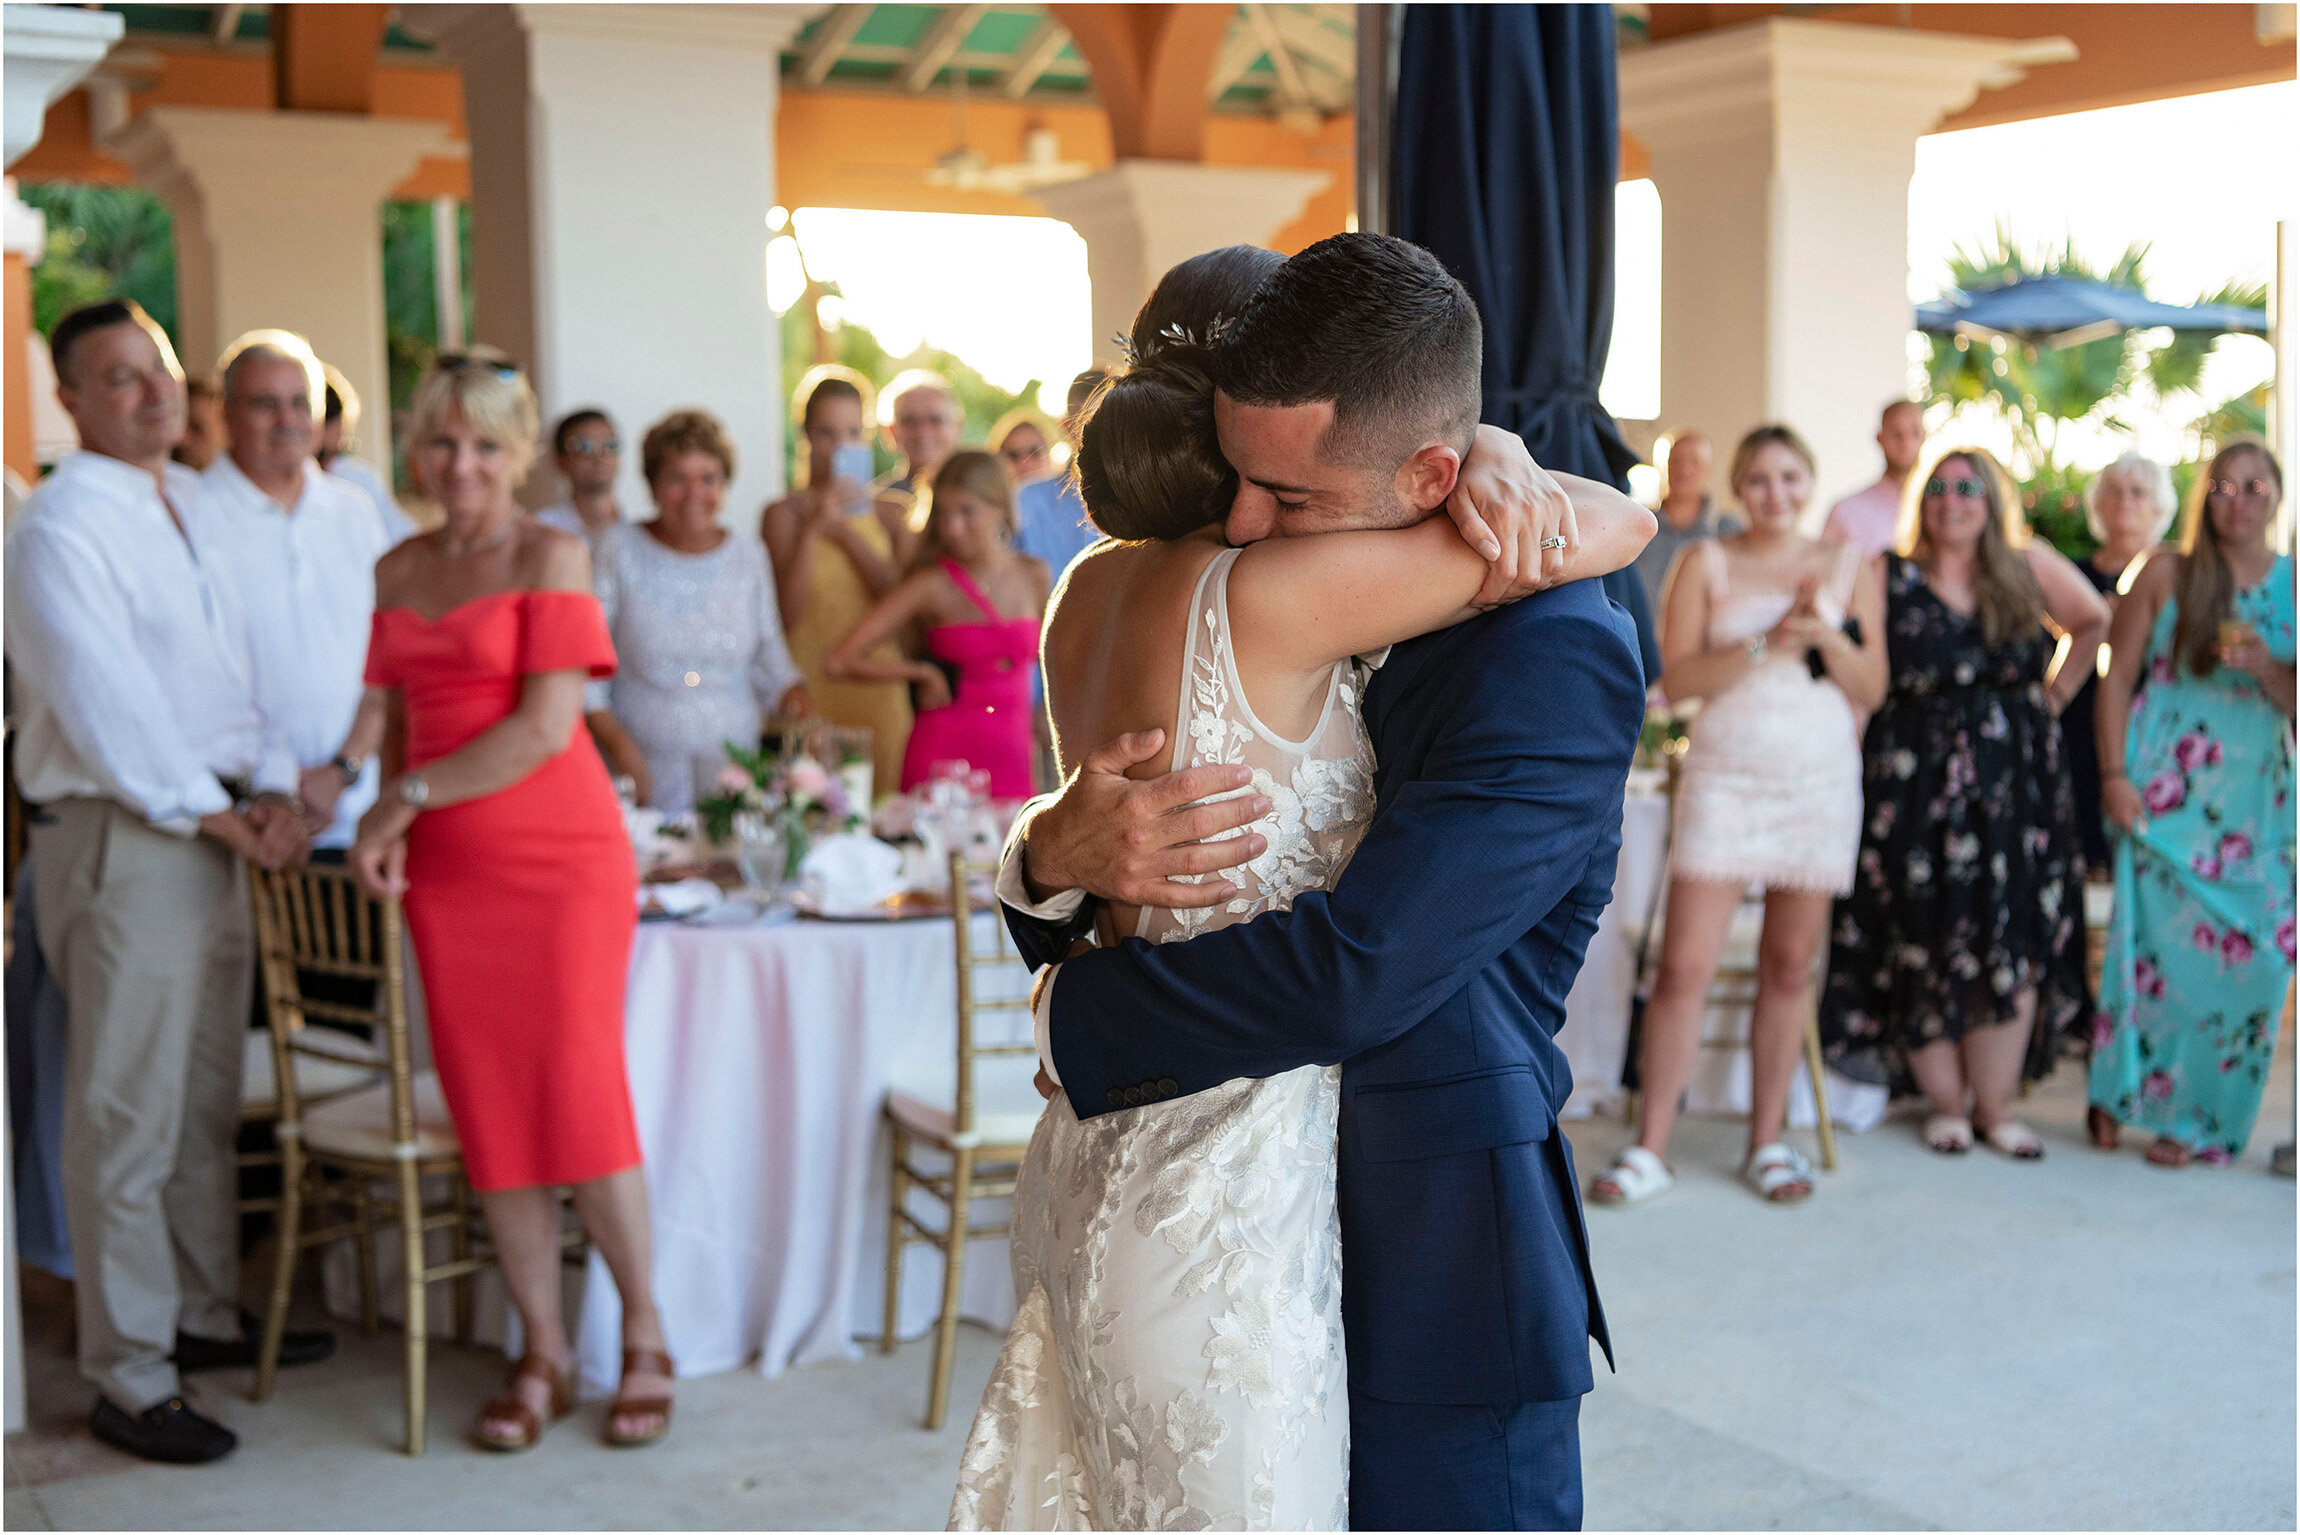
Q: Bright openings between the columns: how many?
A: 3